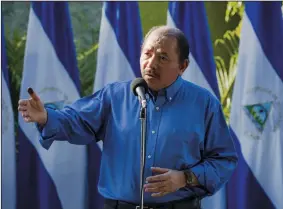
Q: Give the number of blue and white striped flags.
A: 5